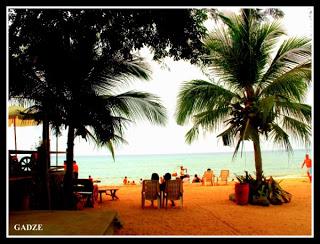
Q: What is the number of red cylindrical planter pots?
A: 1